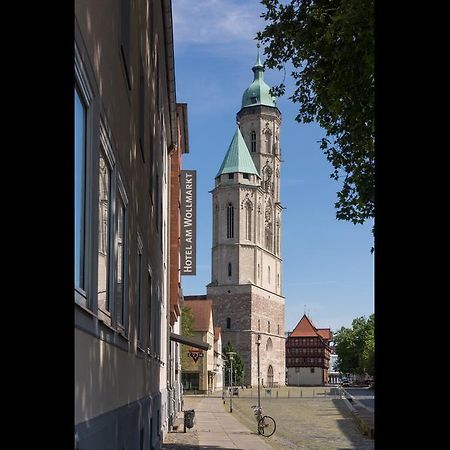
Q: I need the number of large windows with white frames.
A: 3